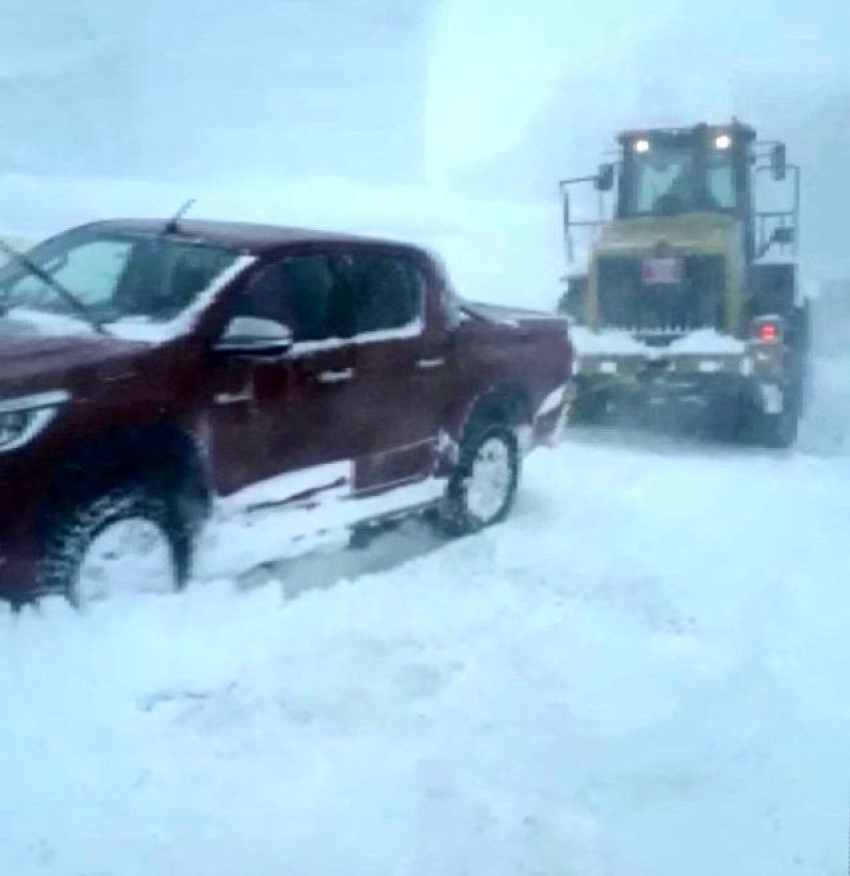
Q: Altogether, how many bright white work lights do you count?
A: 2